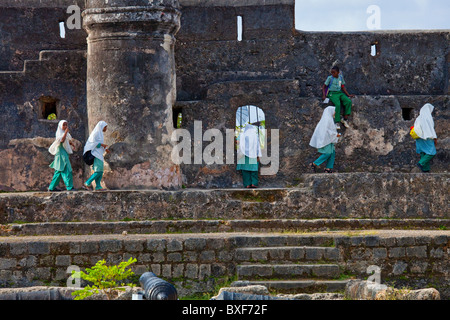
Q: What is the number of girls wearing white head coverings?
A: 5